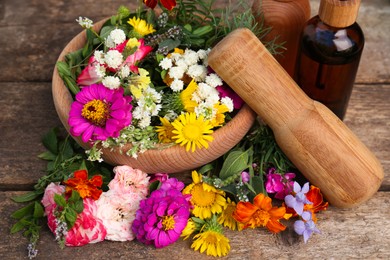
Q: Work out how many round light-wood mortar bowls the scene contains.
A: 1